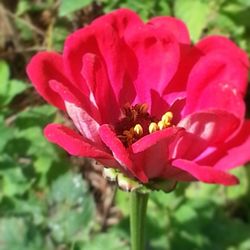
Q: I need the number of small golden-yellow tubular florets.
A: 5